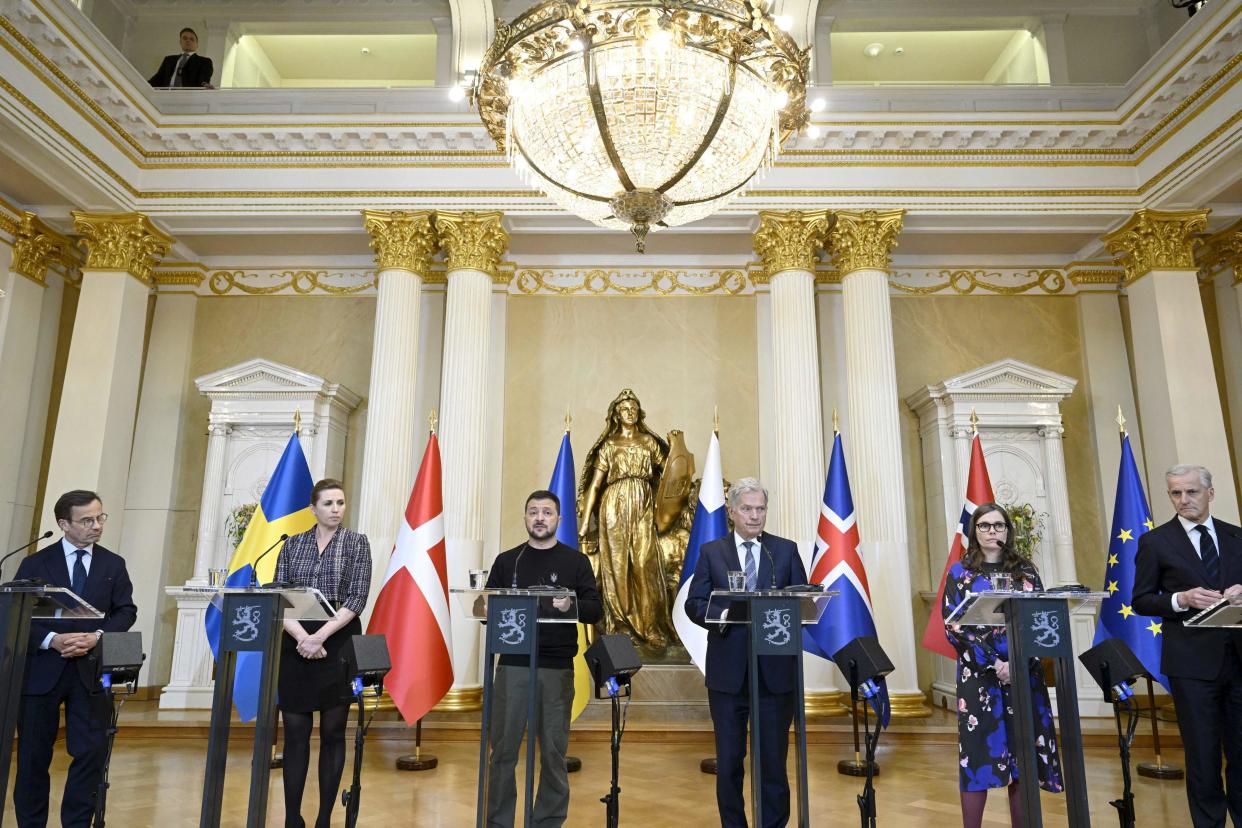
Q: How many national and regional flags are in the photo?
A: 7